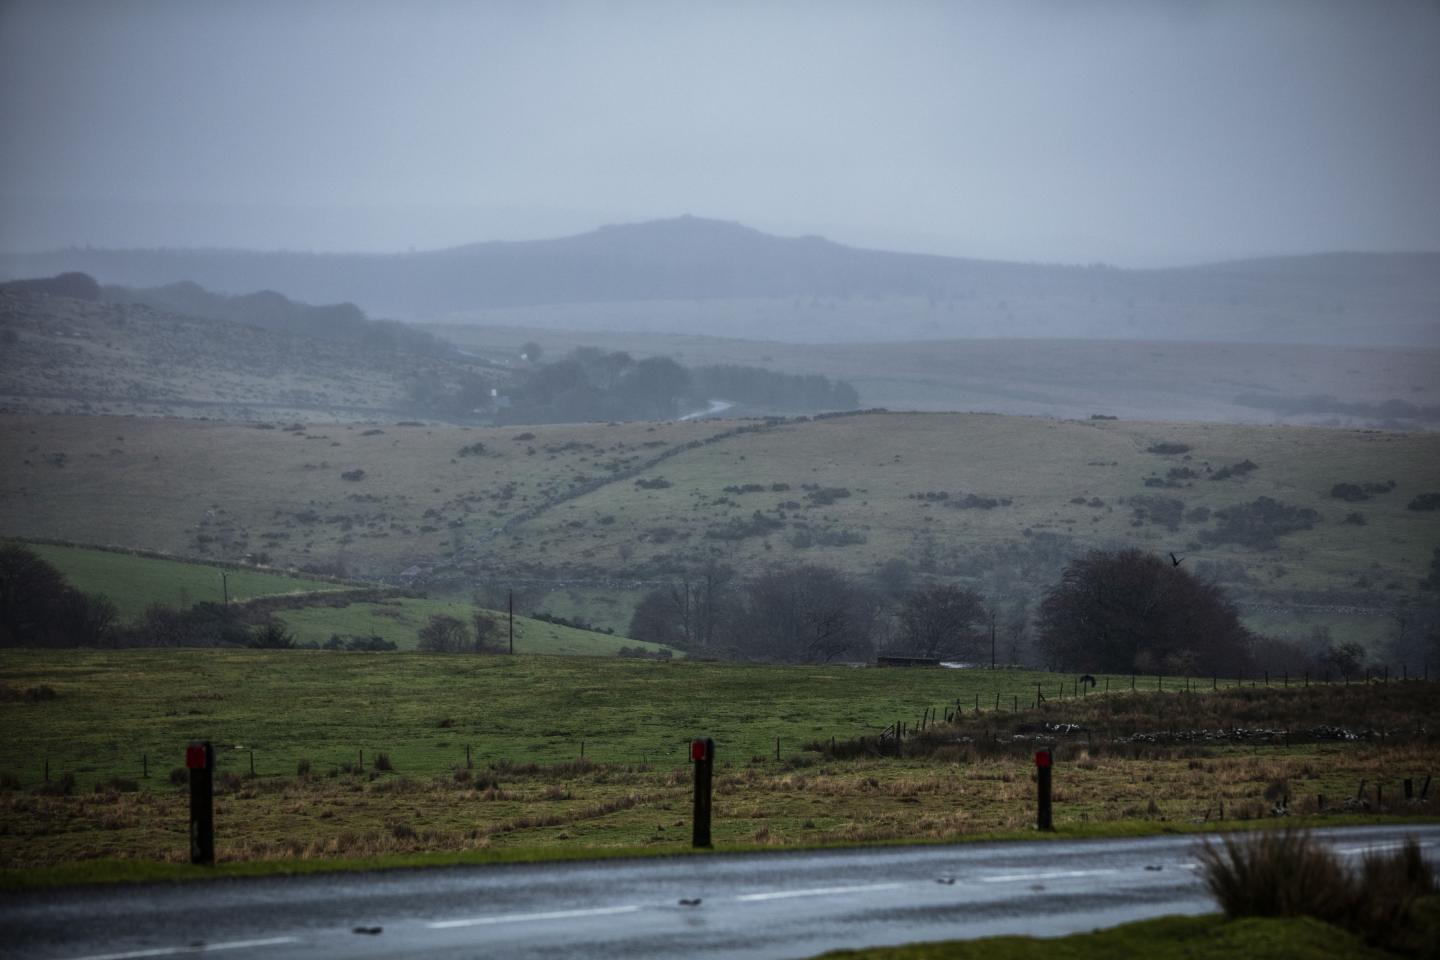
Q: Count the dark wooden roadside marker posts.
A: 3